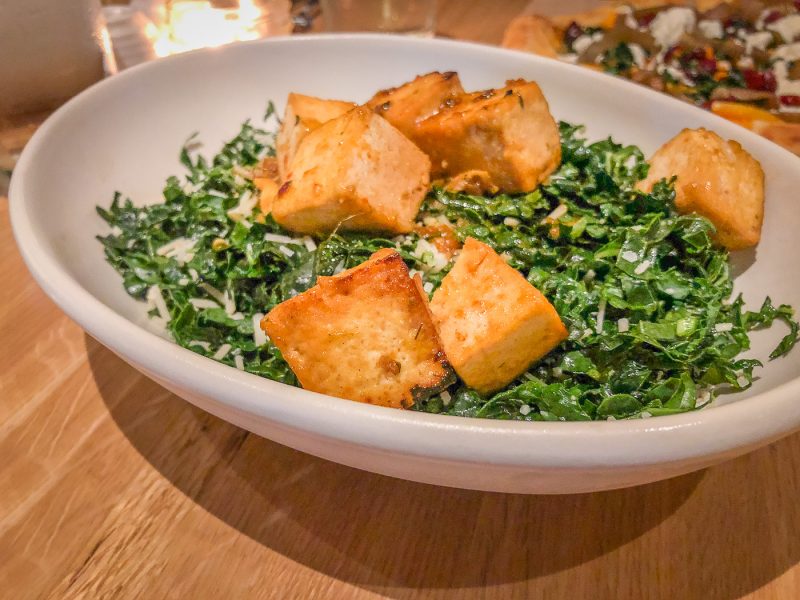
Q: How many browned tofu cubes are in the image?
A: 7